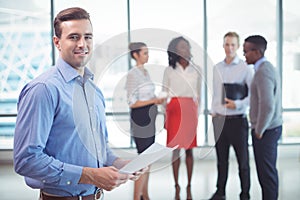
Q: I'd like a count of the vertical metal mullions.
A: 4